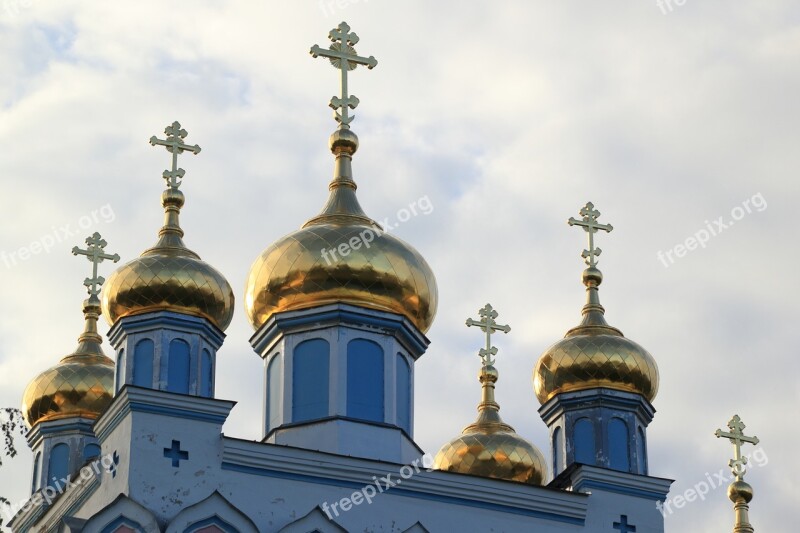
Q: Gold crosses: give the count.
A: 6